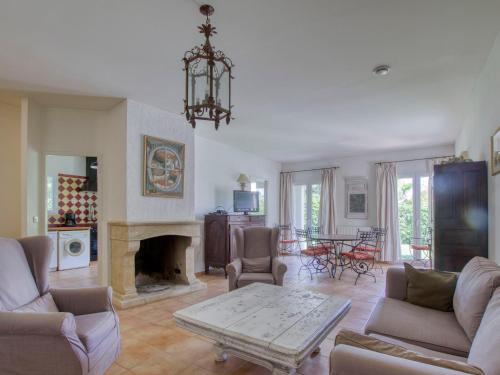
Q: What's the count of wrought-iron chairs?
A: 6